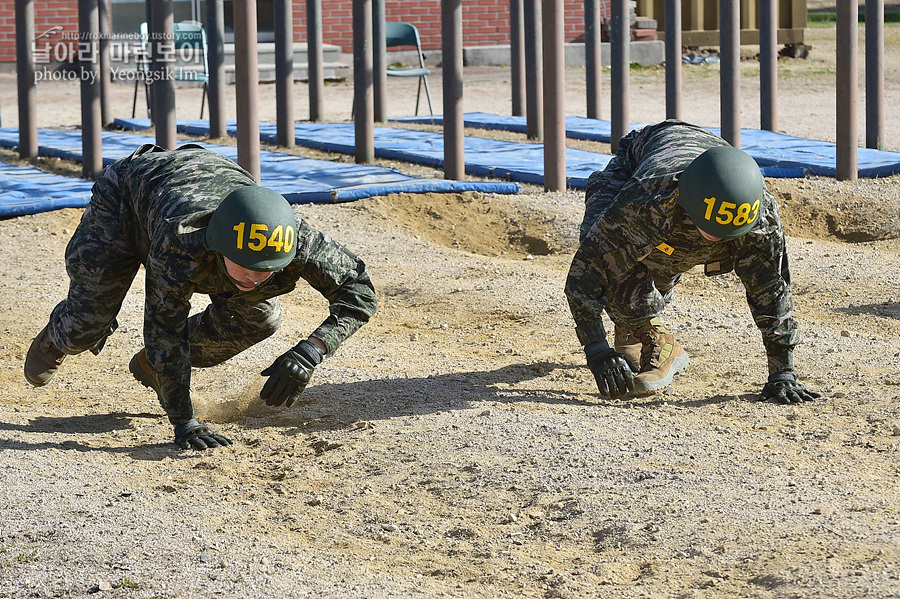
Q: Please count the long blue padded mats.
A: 4